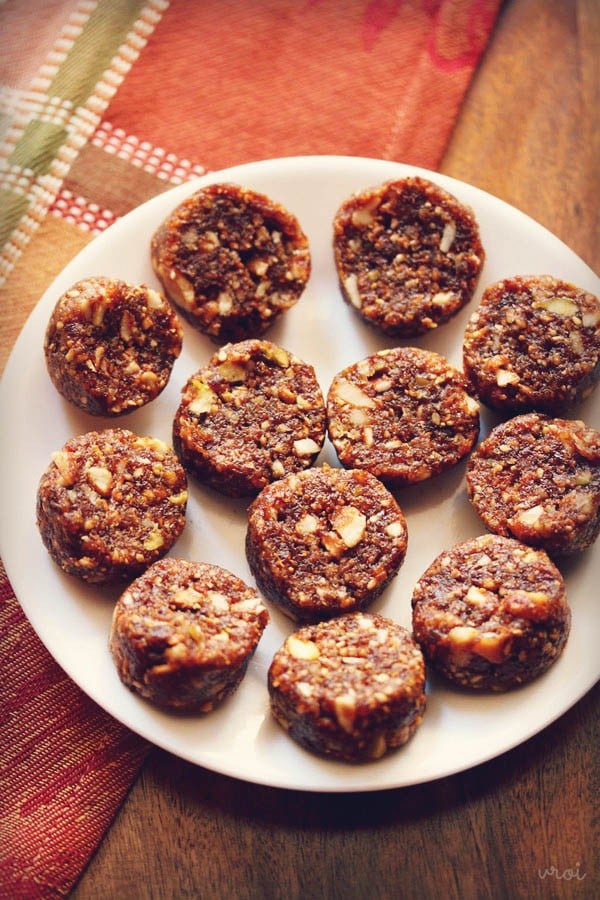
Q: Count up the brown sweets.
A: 12